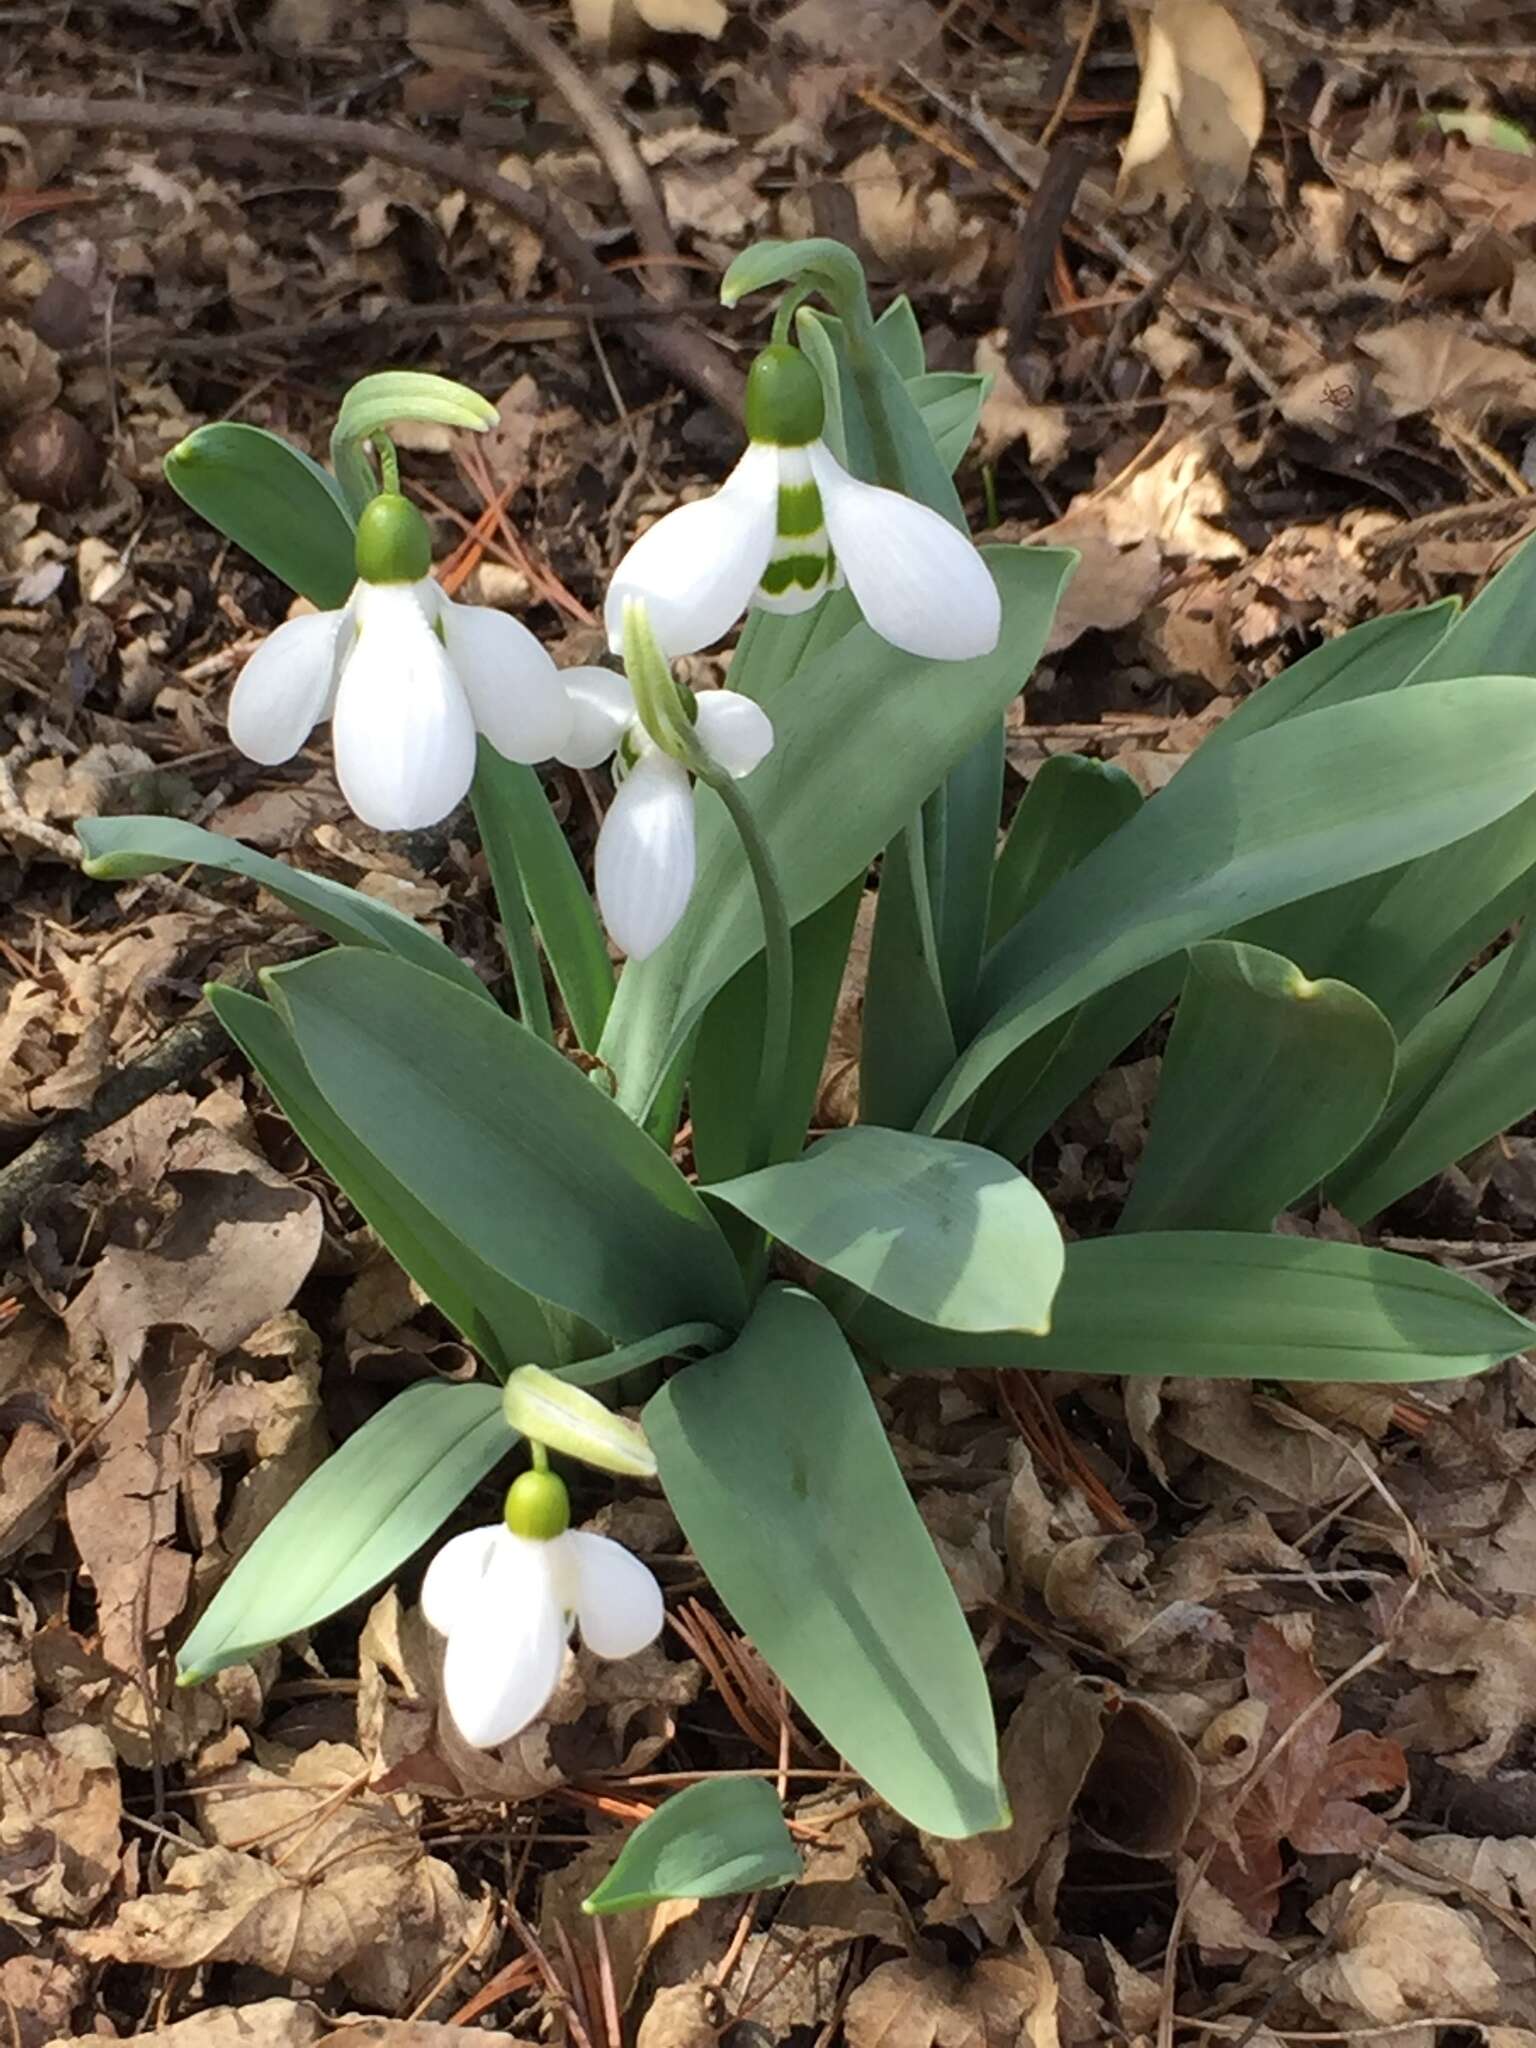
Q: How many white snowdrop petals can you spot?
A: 11